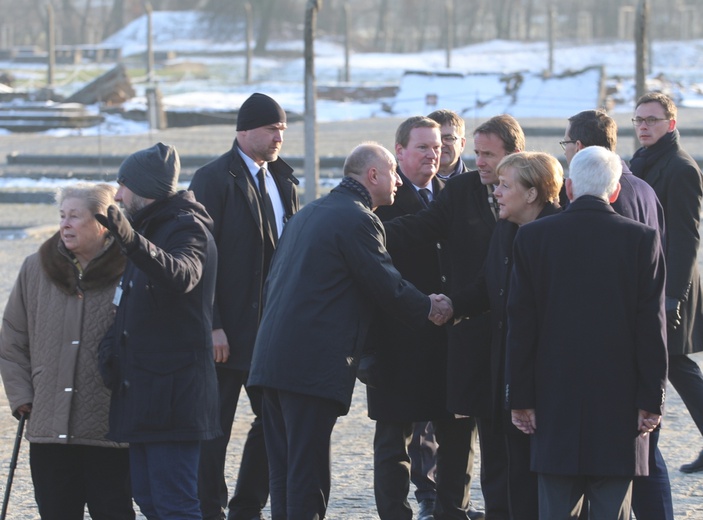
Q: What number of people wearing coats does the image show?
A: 11